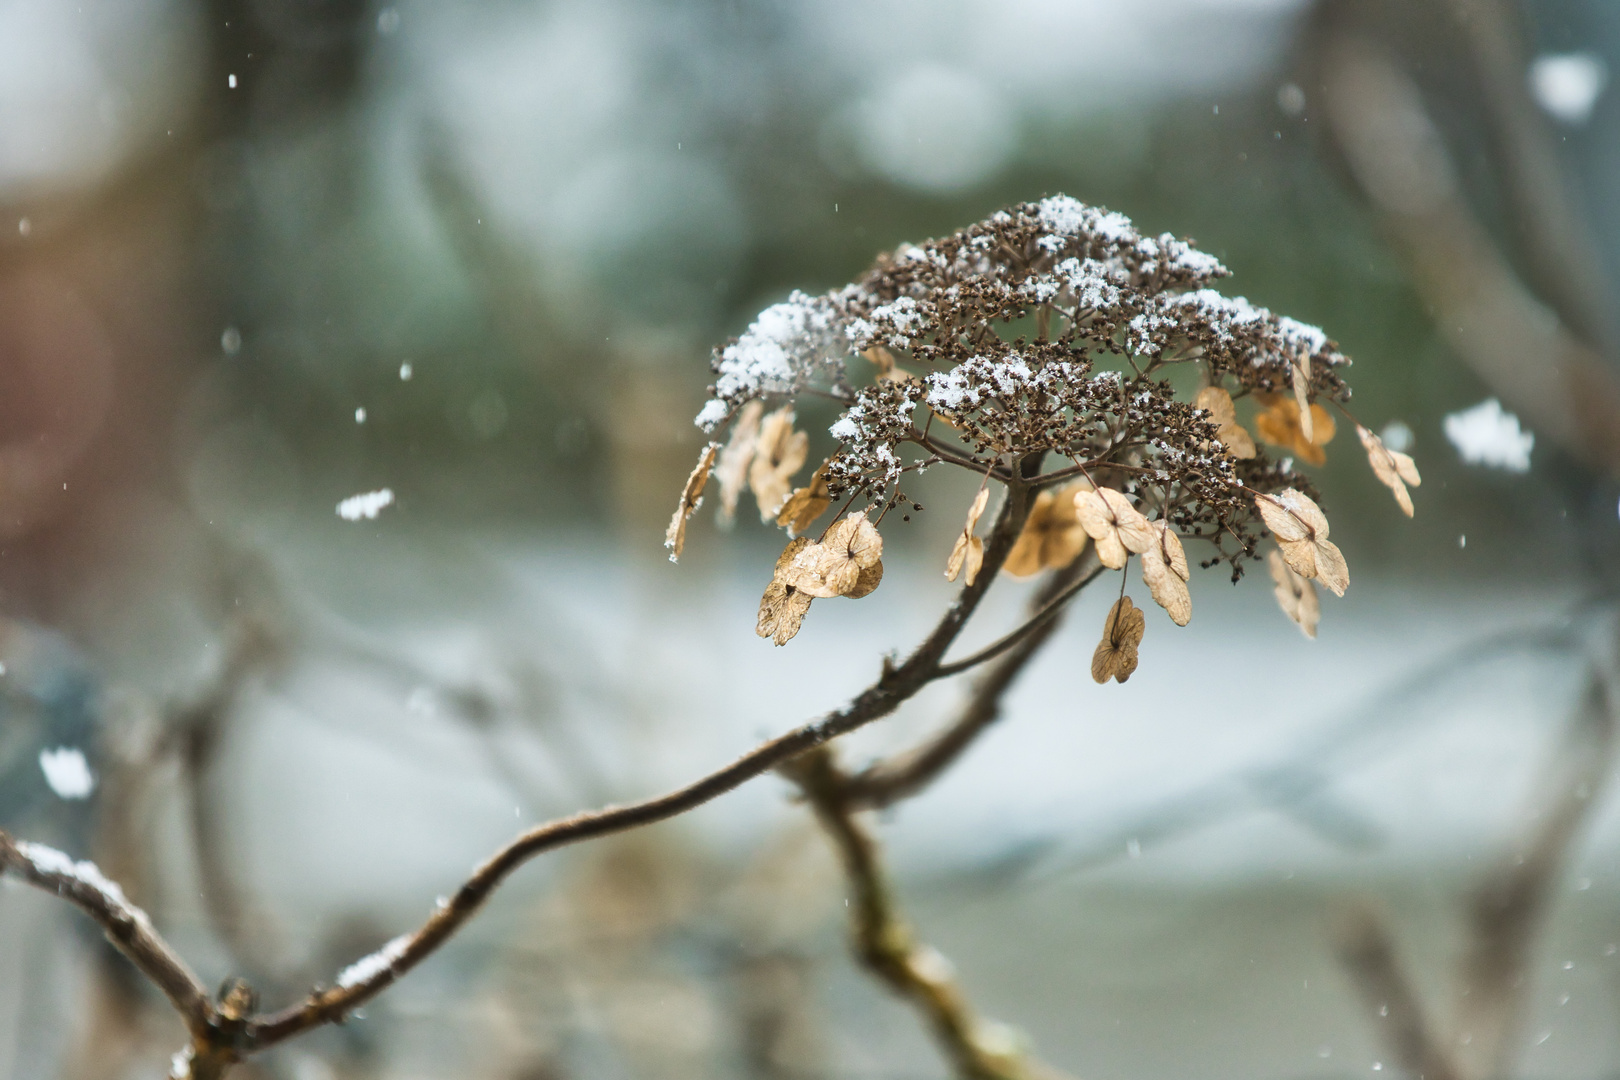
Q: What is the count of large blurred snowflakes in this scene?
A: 4